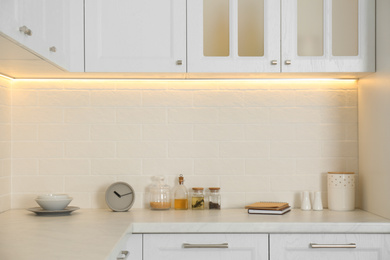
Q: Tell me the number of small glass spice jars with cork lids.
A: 2